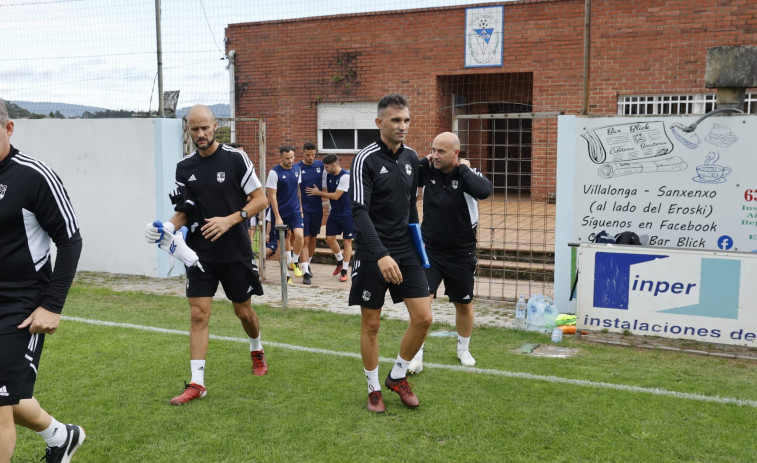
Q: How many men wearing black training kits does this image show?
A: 4